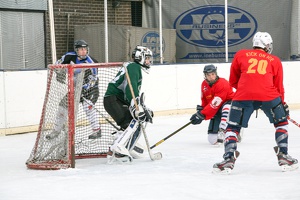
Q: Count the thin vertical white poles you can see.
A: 4